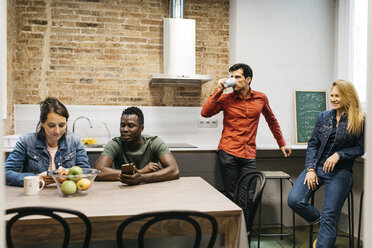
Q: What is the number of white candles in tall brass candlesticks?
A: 0